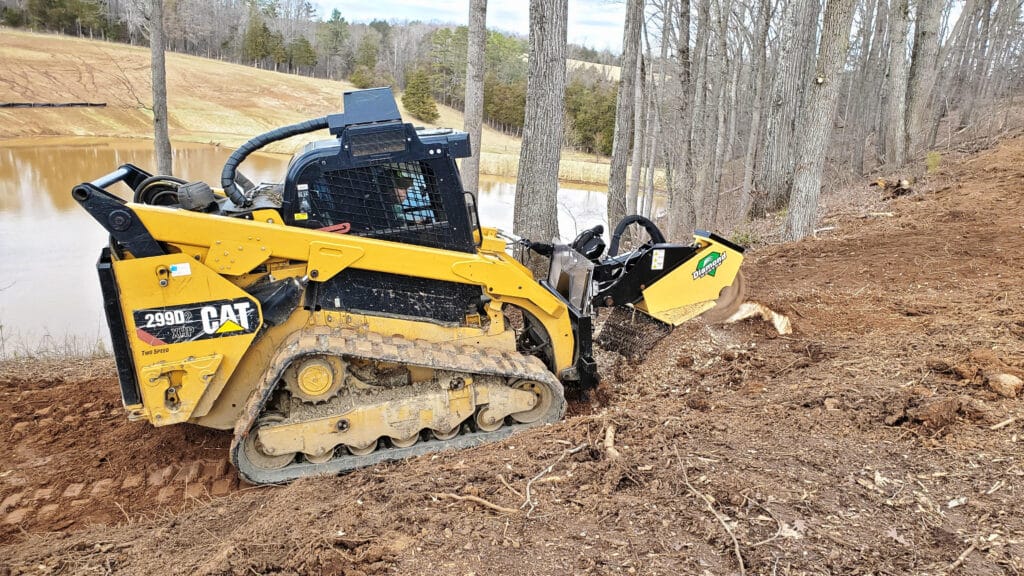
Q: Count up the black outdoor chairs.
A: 0